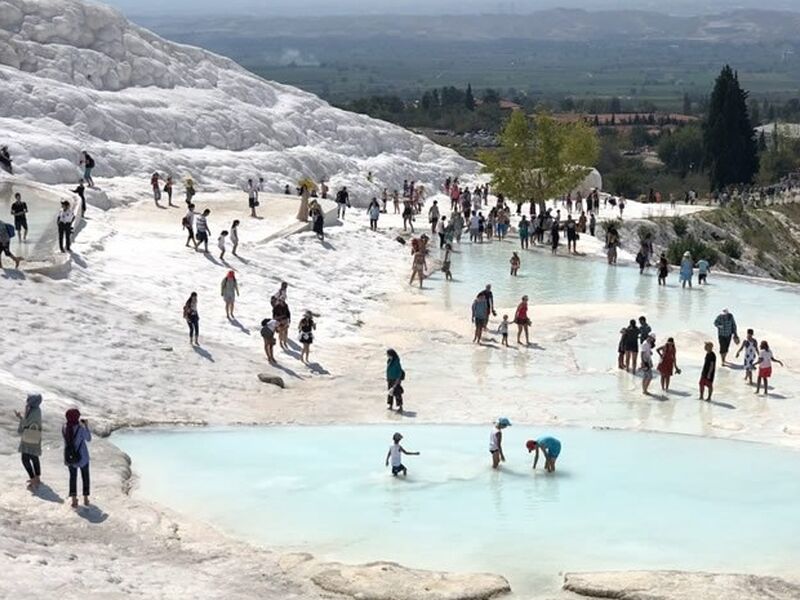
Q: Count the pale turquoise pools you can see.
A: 2